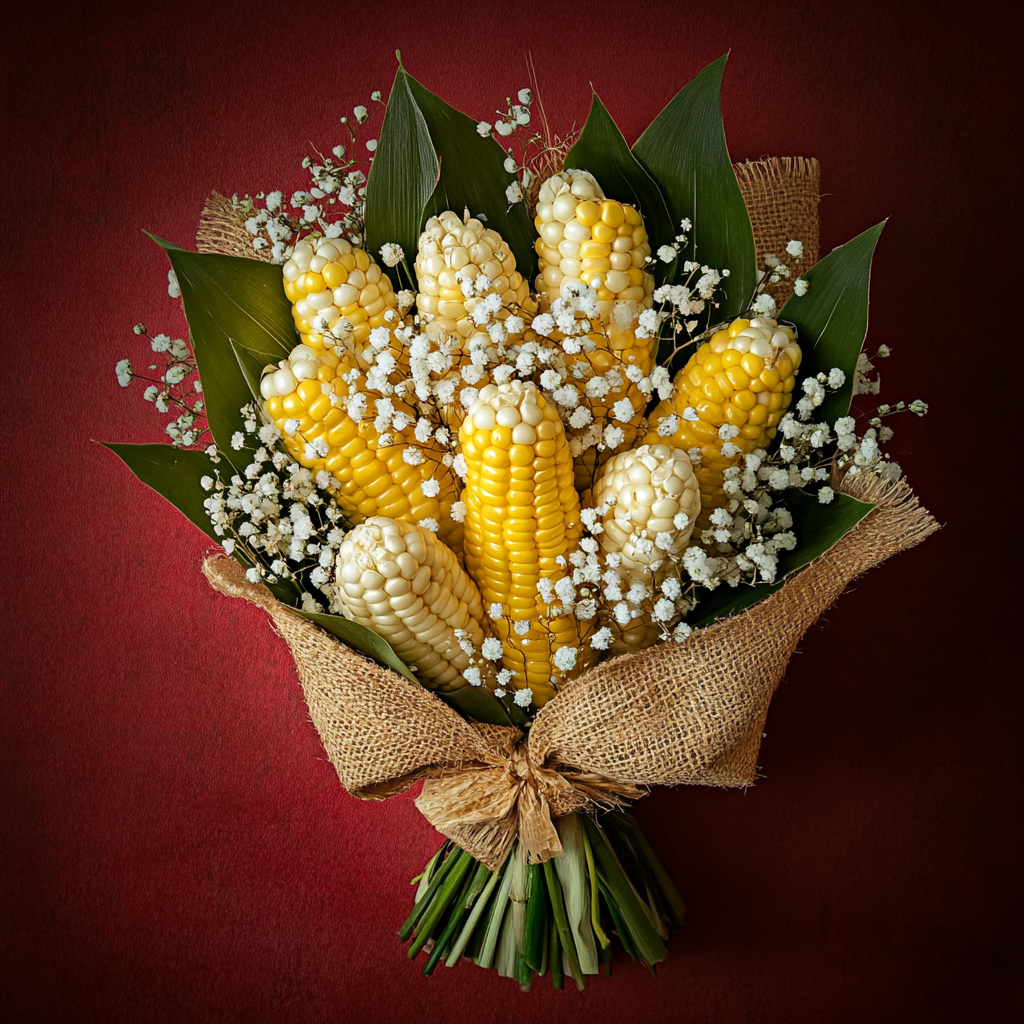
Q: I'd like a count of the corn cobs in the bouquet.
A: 8